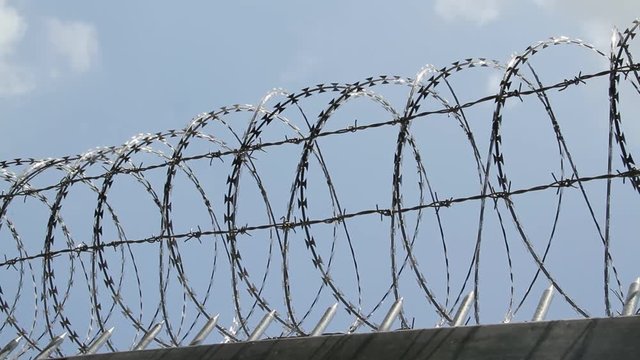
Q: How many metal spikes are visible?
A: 11